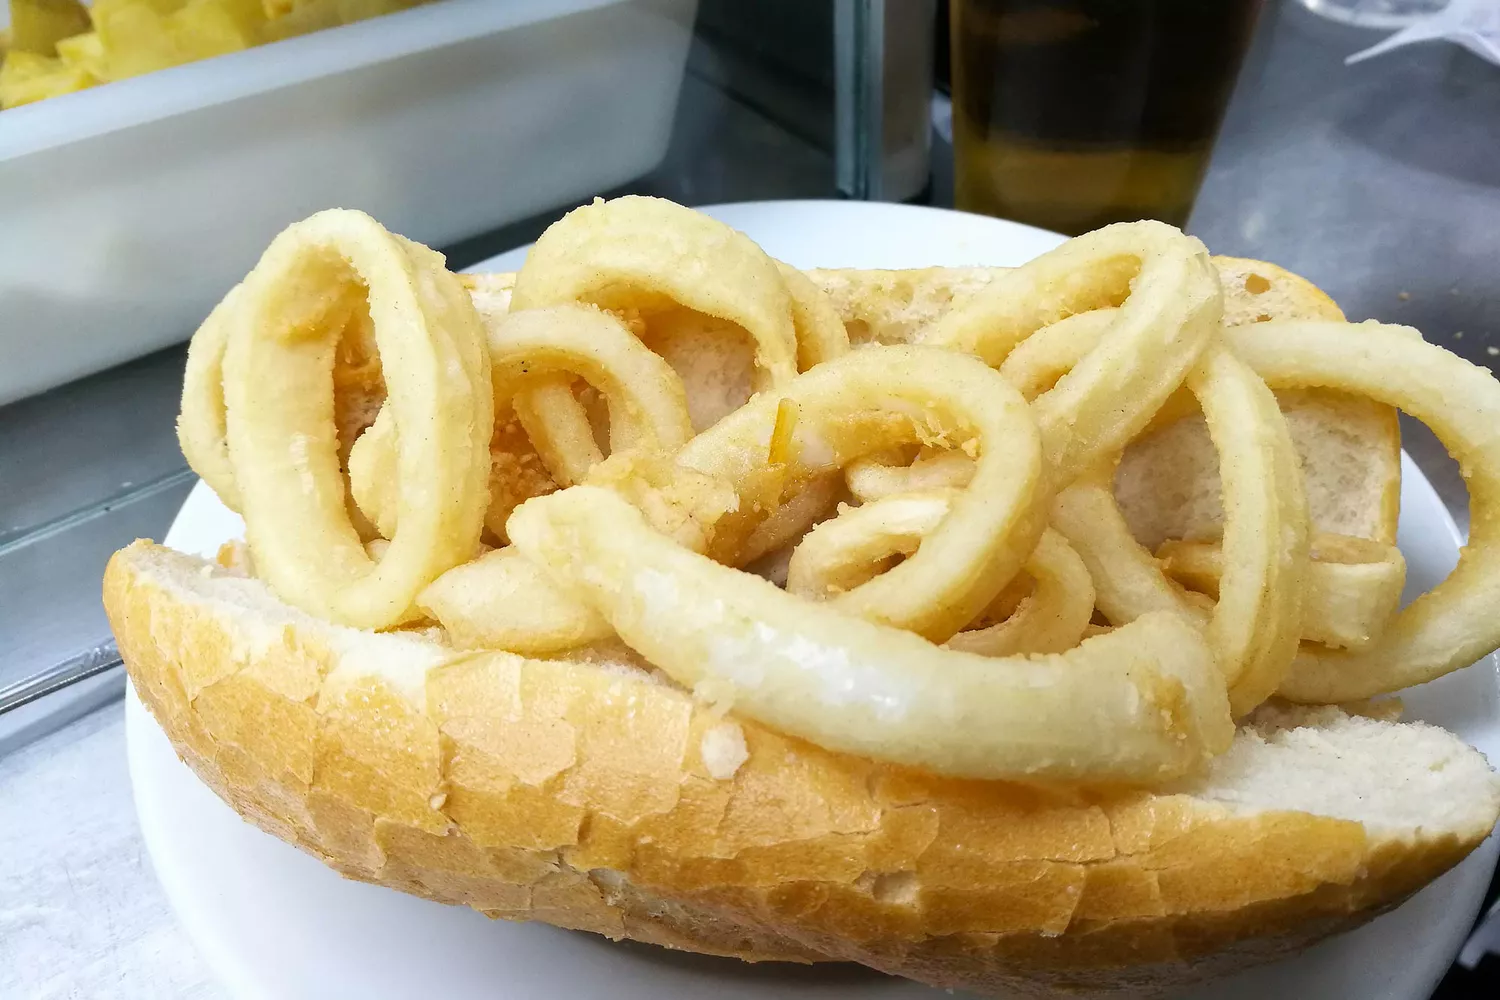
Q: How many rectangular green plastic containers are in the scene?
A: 0